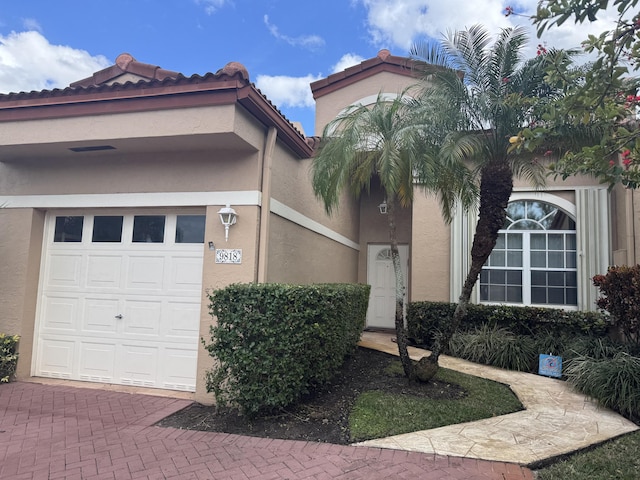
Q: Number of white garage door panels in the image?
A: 12